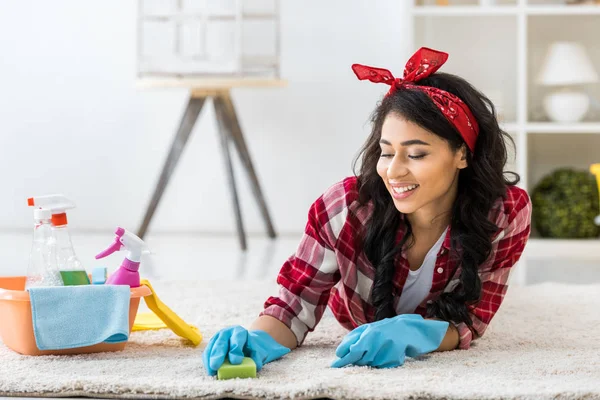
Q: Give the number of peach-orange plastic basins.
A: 1